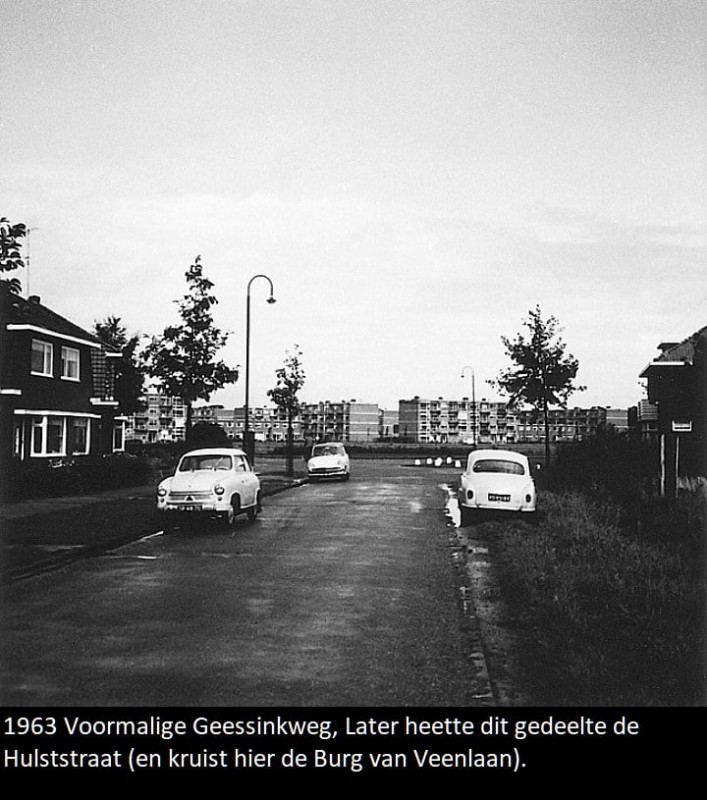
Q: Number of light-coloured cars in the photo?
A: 3